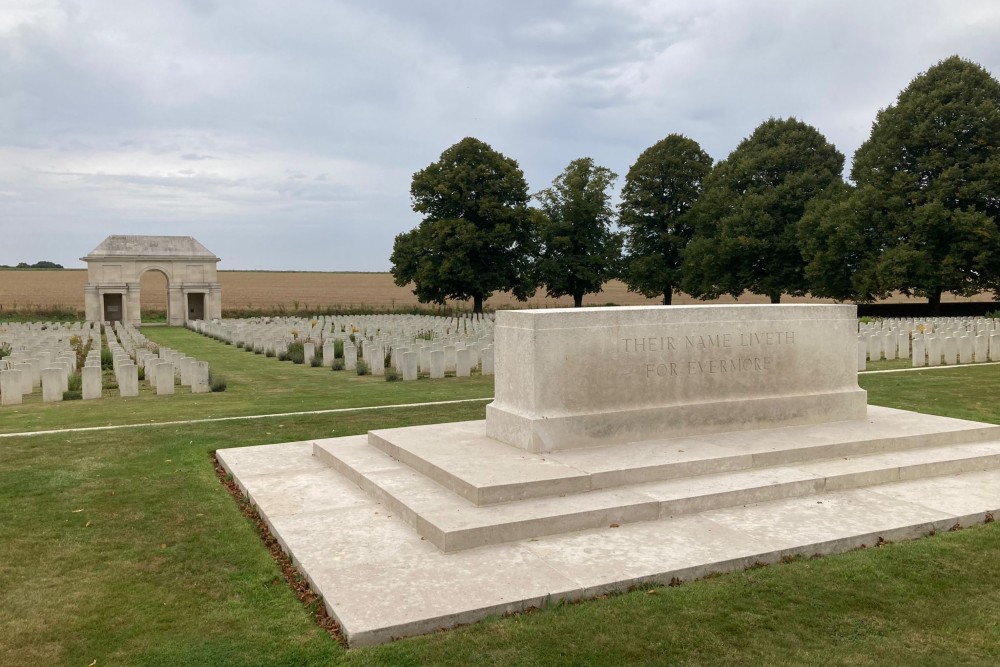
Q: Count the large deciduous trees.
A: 5